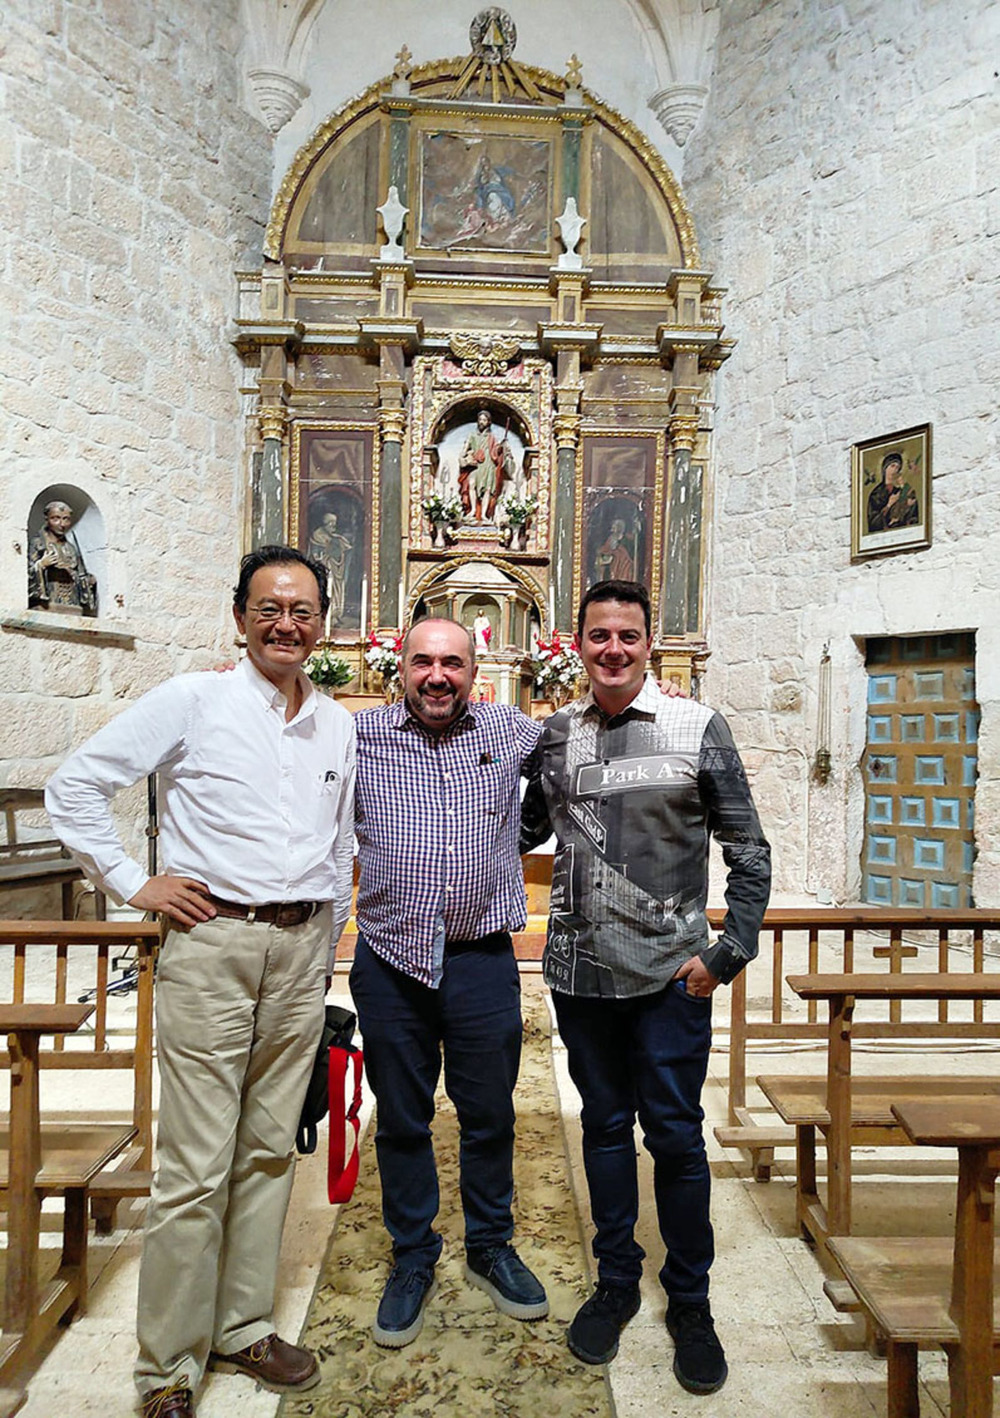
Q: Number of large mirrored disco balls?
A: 0